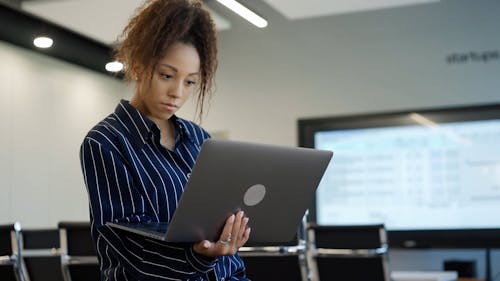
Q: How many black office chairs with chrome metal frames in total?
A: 5